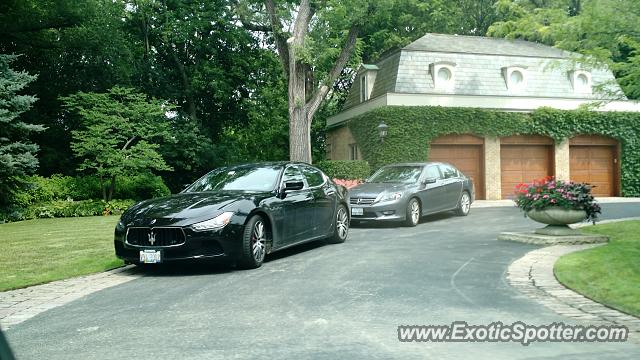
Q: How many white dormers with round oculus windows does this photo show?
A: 3